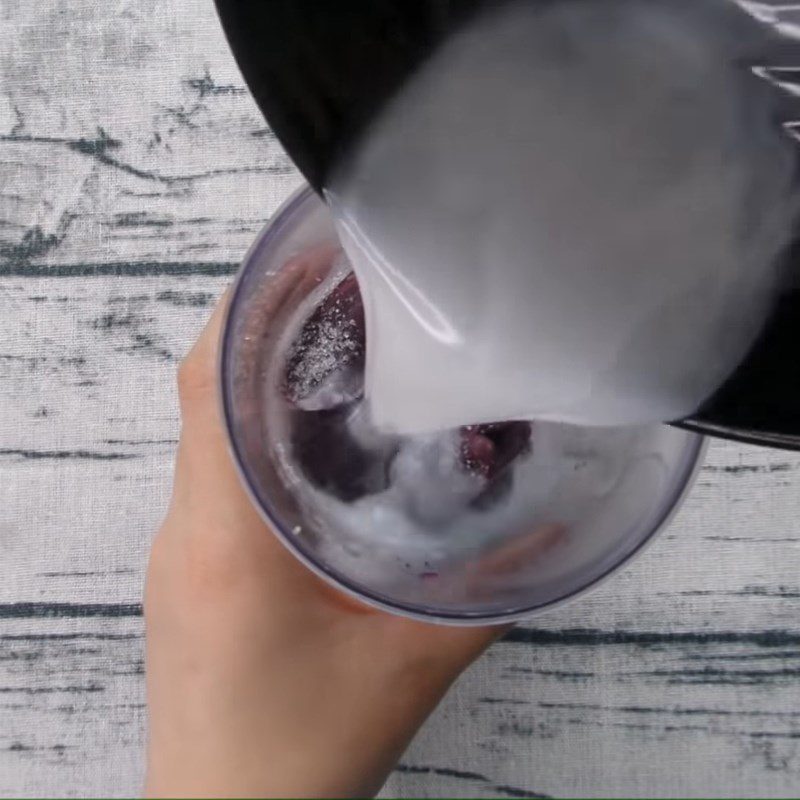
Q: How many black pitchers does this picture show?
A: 1